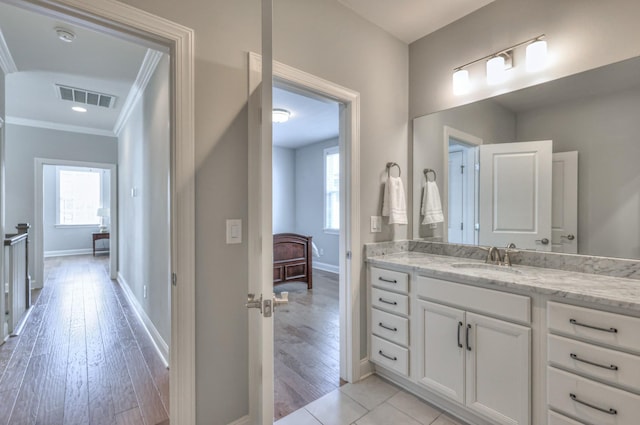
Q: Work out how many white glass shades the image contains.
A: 3